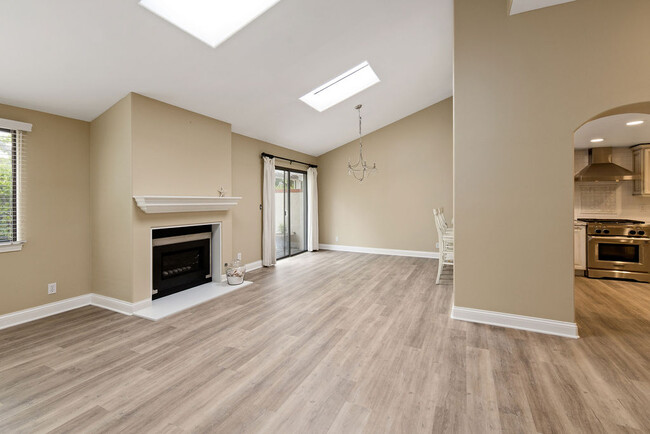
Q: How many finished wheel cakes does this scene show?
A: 0